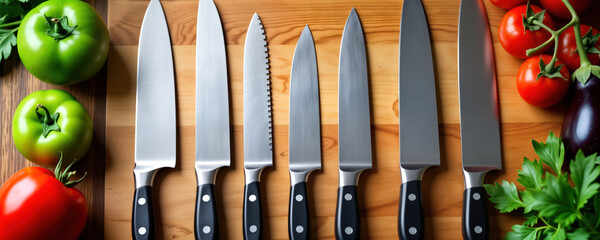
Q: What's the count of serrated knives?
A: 1